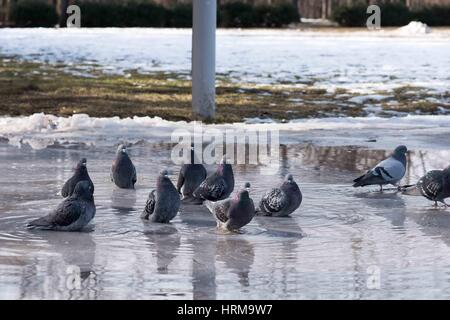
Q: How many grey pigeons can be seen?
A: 10